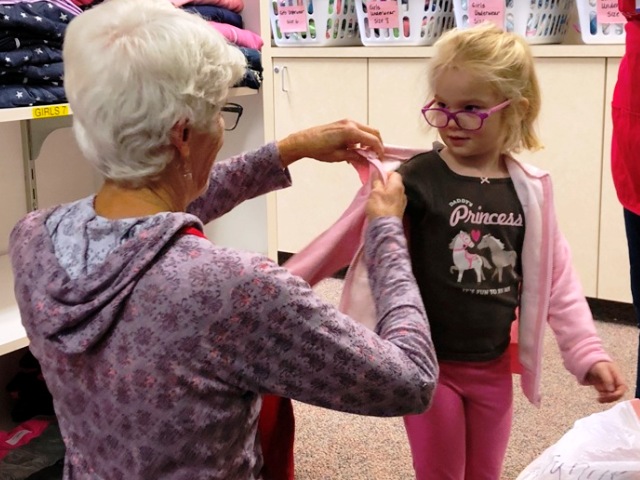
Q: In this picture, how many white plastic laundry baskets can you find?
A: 4